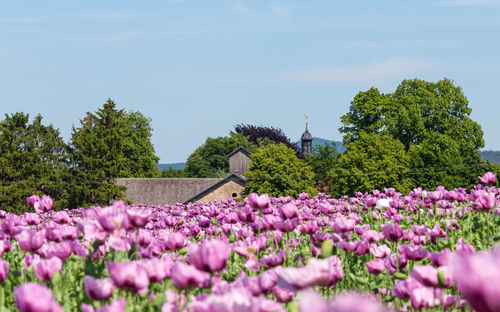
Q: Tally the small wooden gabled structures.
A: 1